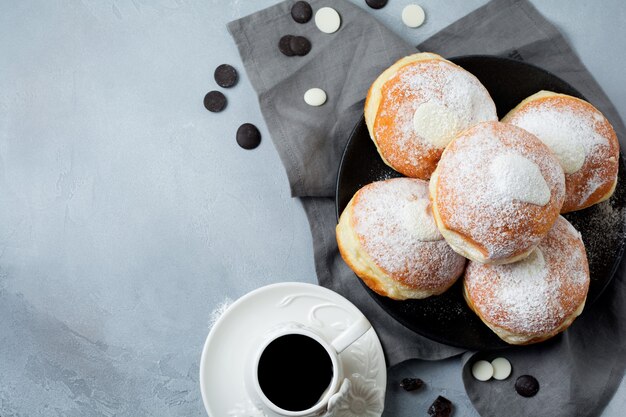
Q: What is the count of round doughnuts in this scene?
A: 5